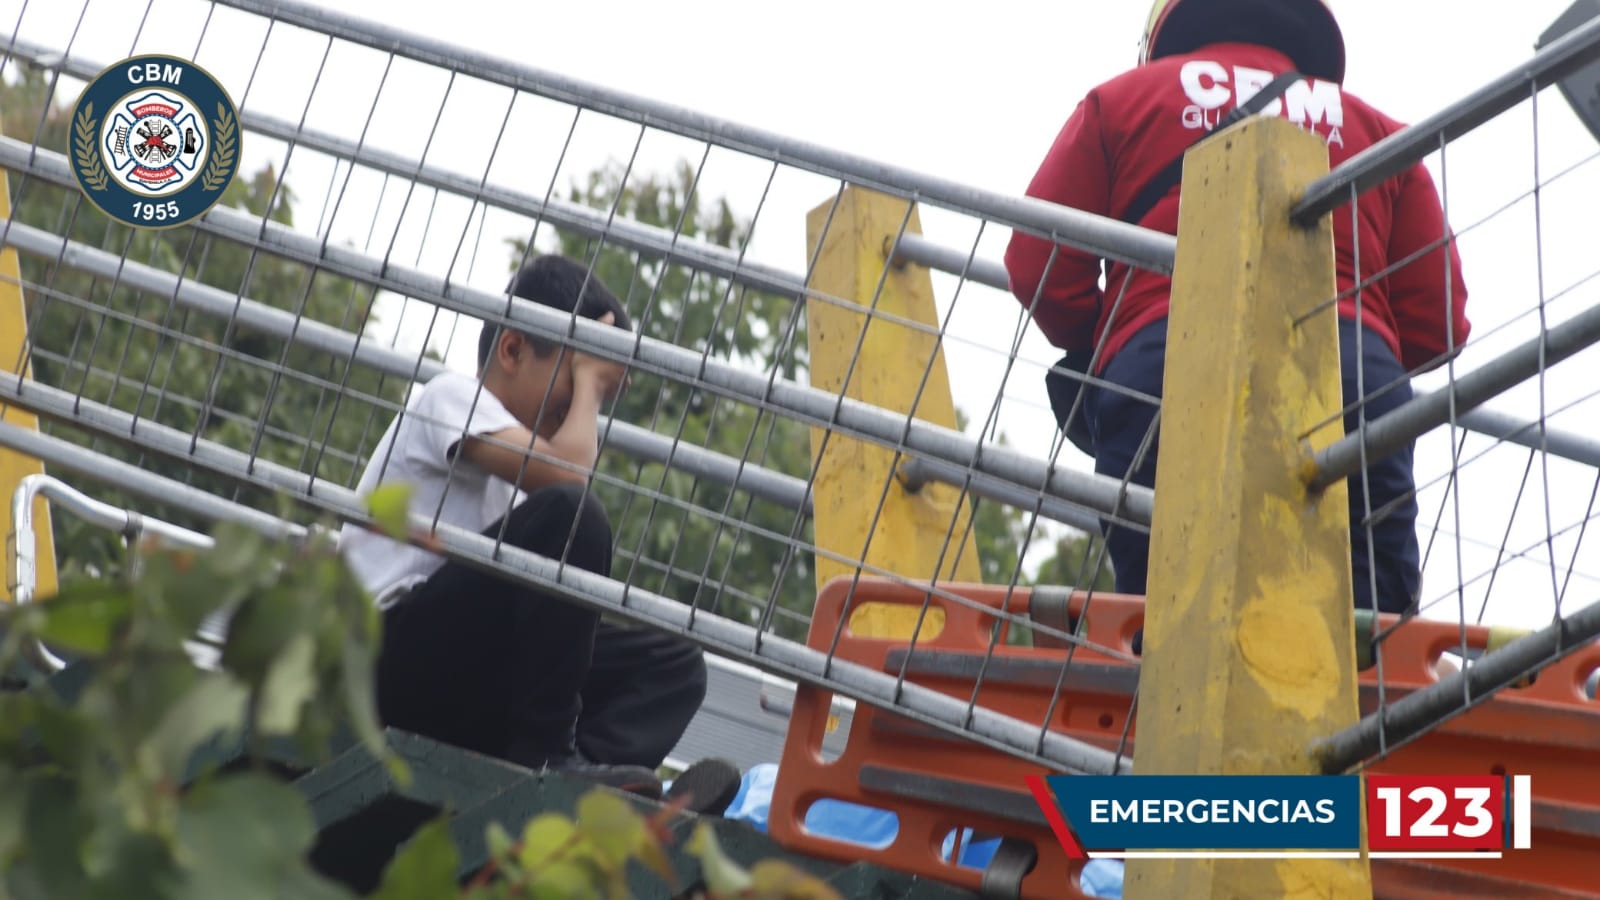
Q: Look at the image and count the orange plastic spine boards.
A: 1